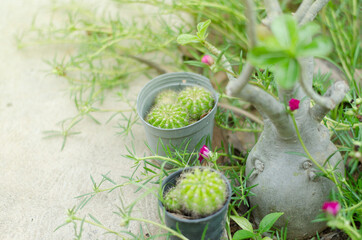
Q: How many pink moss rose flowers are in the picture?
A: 4